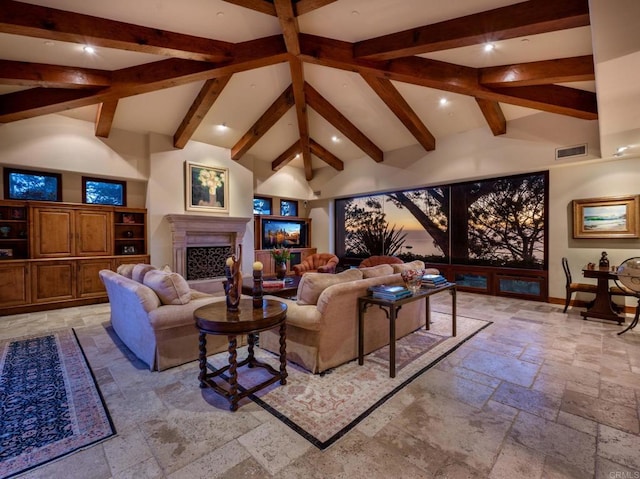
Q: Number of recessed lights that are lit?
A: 7